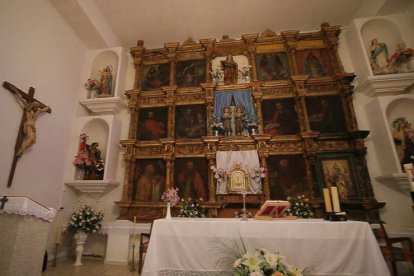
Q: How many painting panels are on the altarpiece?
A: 12